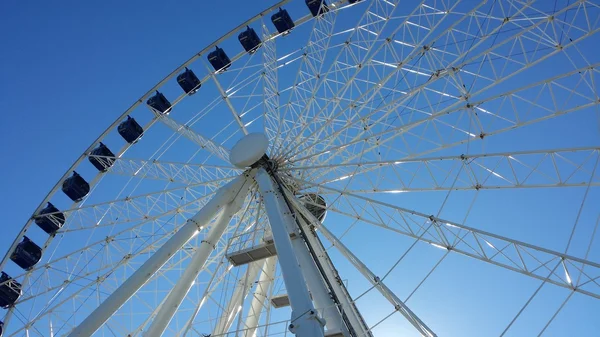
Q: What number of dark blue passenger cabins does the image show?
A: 12